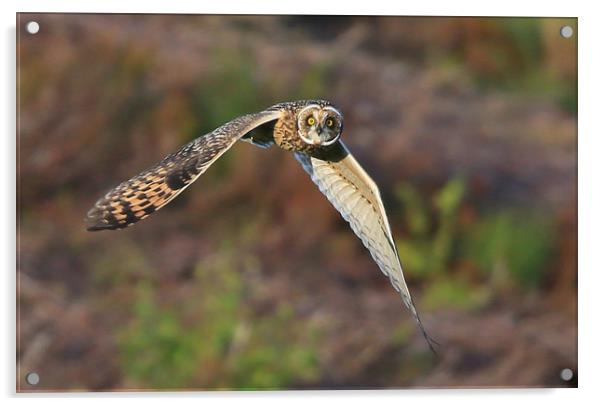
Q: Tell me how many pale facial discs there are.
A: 1